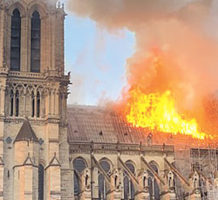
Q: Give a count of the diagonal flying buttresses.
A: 4